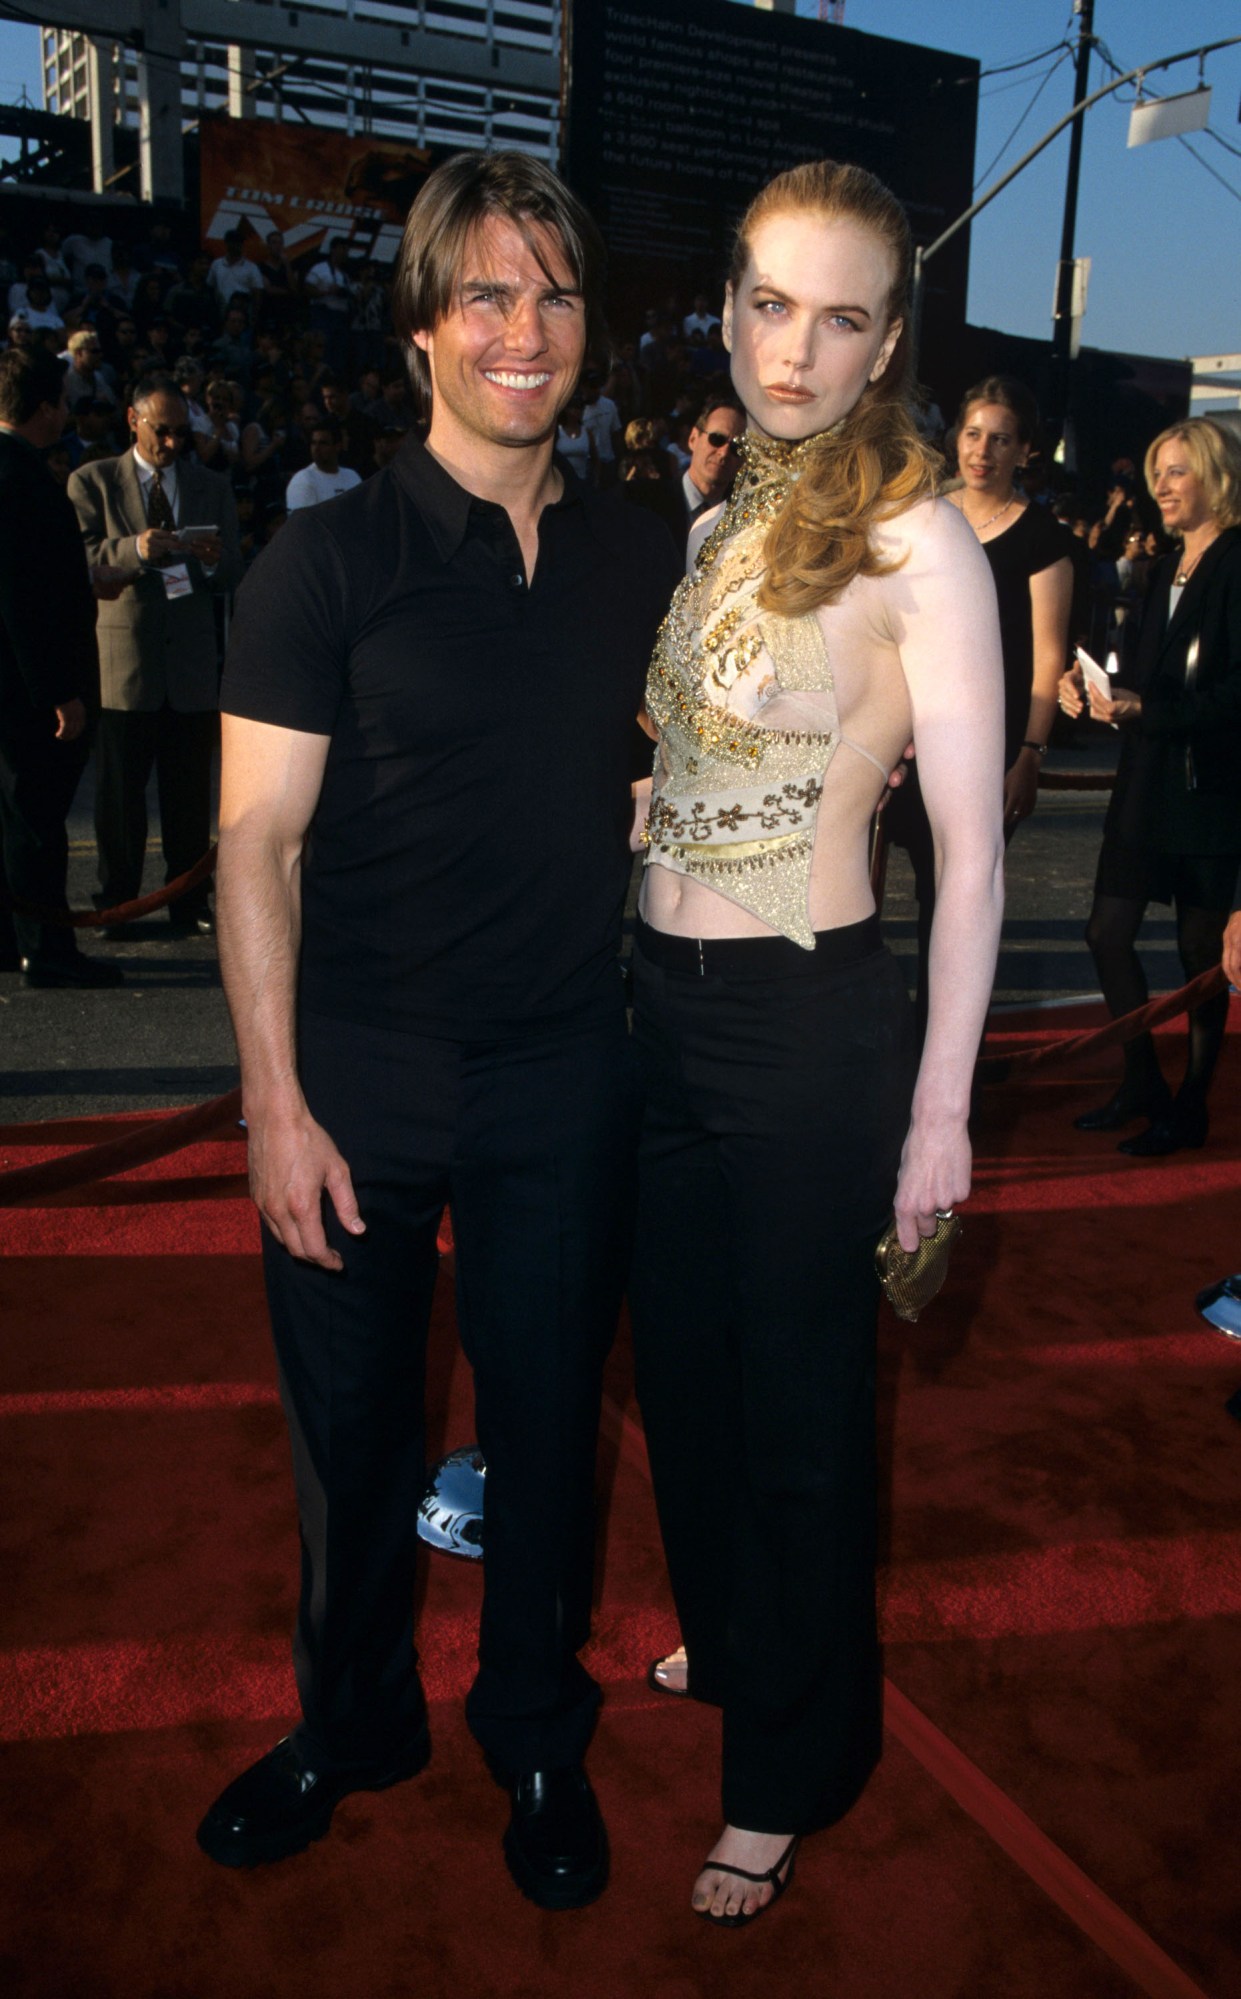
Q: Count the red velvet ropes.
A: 4